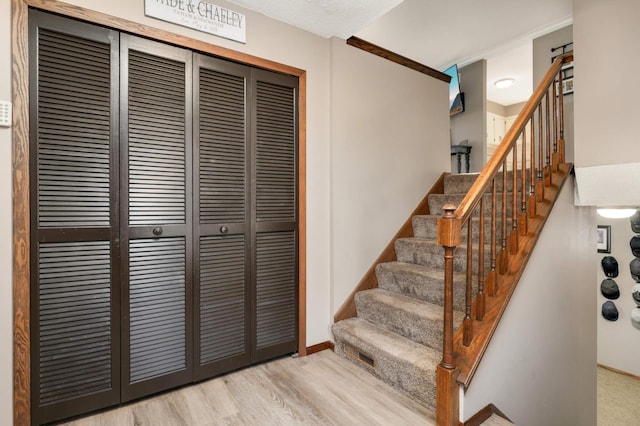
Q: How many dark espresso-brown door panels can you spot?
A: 4